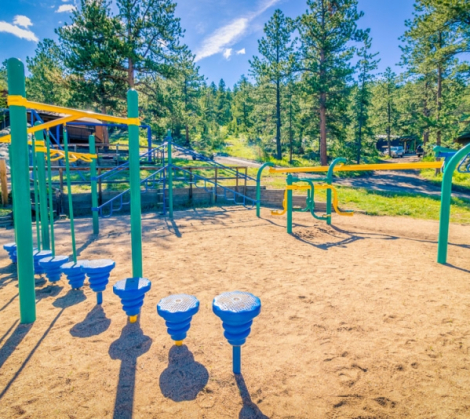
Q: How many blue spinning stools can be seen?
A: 8